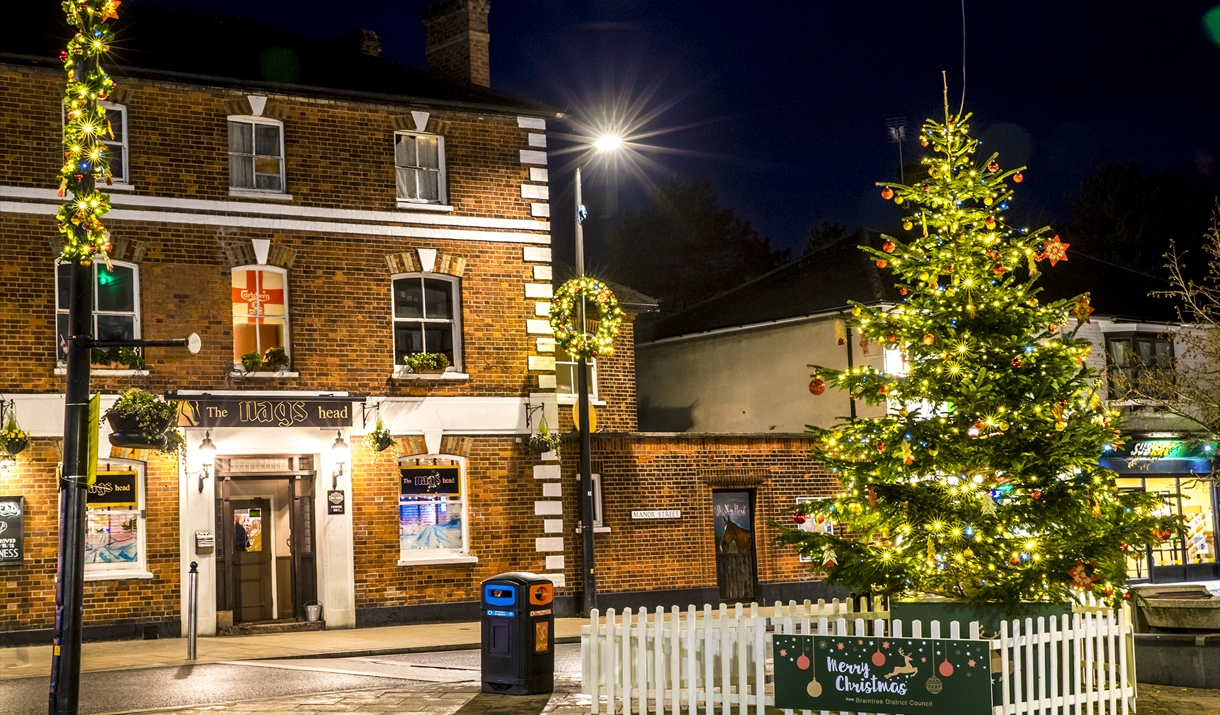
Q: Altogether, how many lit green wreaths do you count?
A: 1